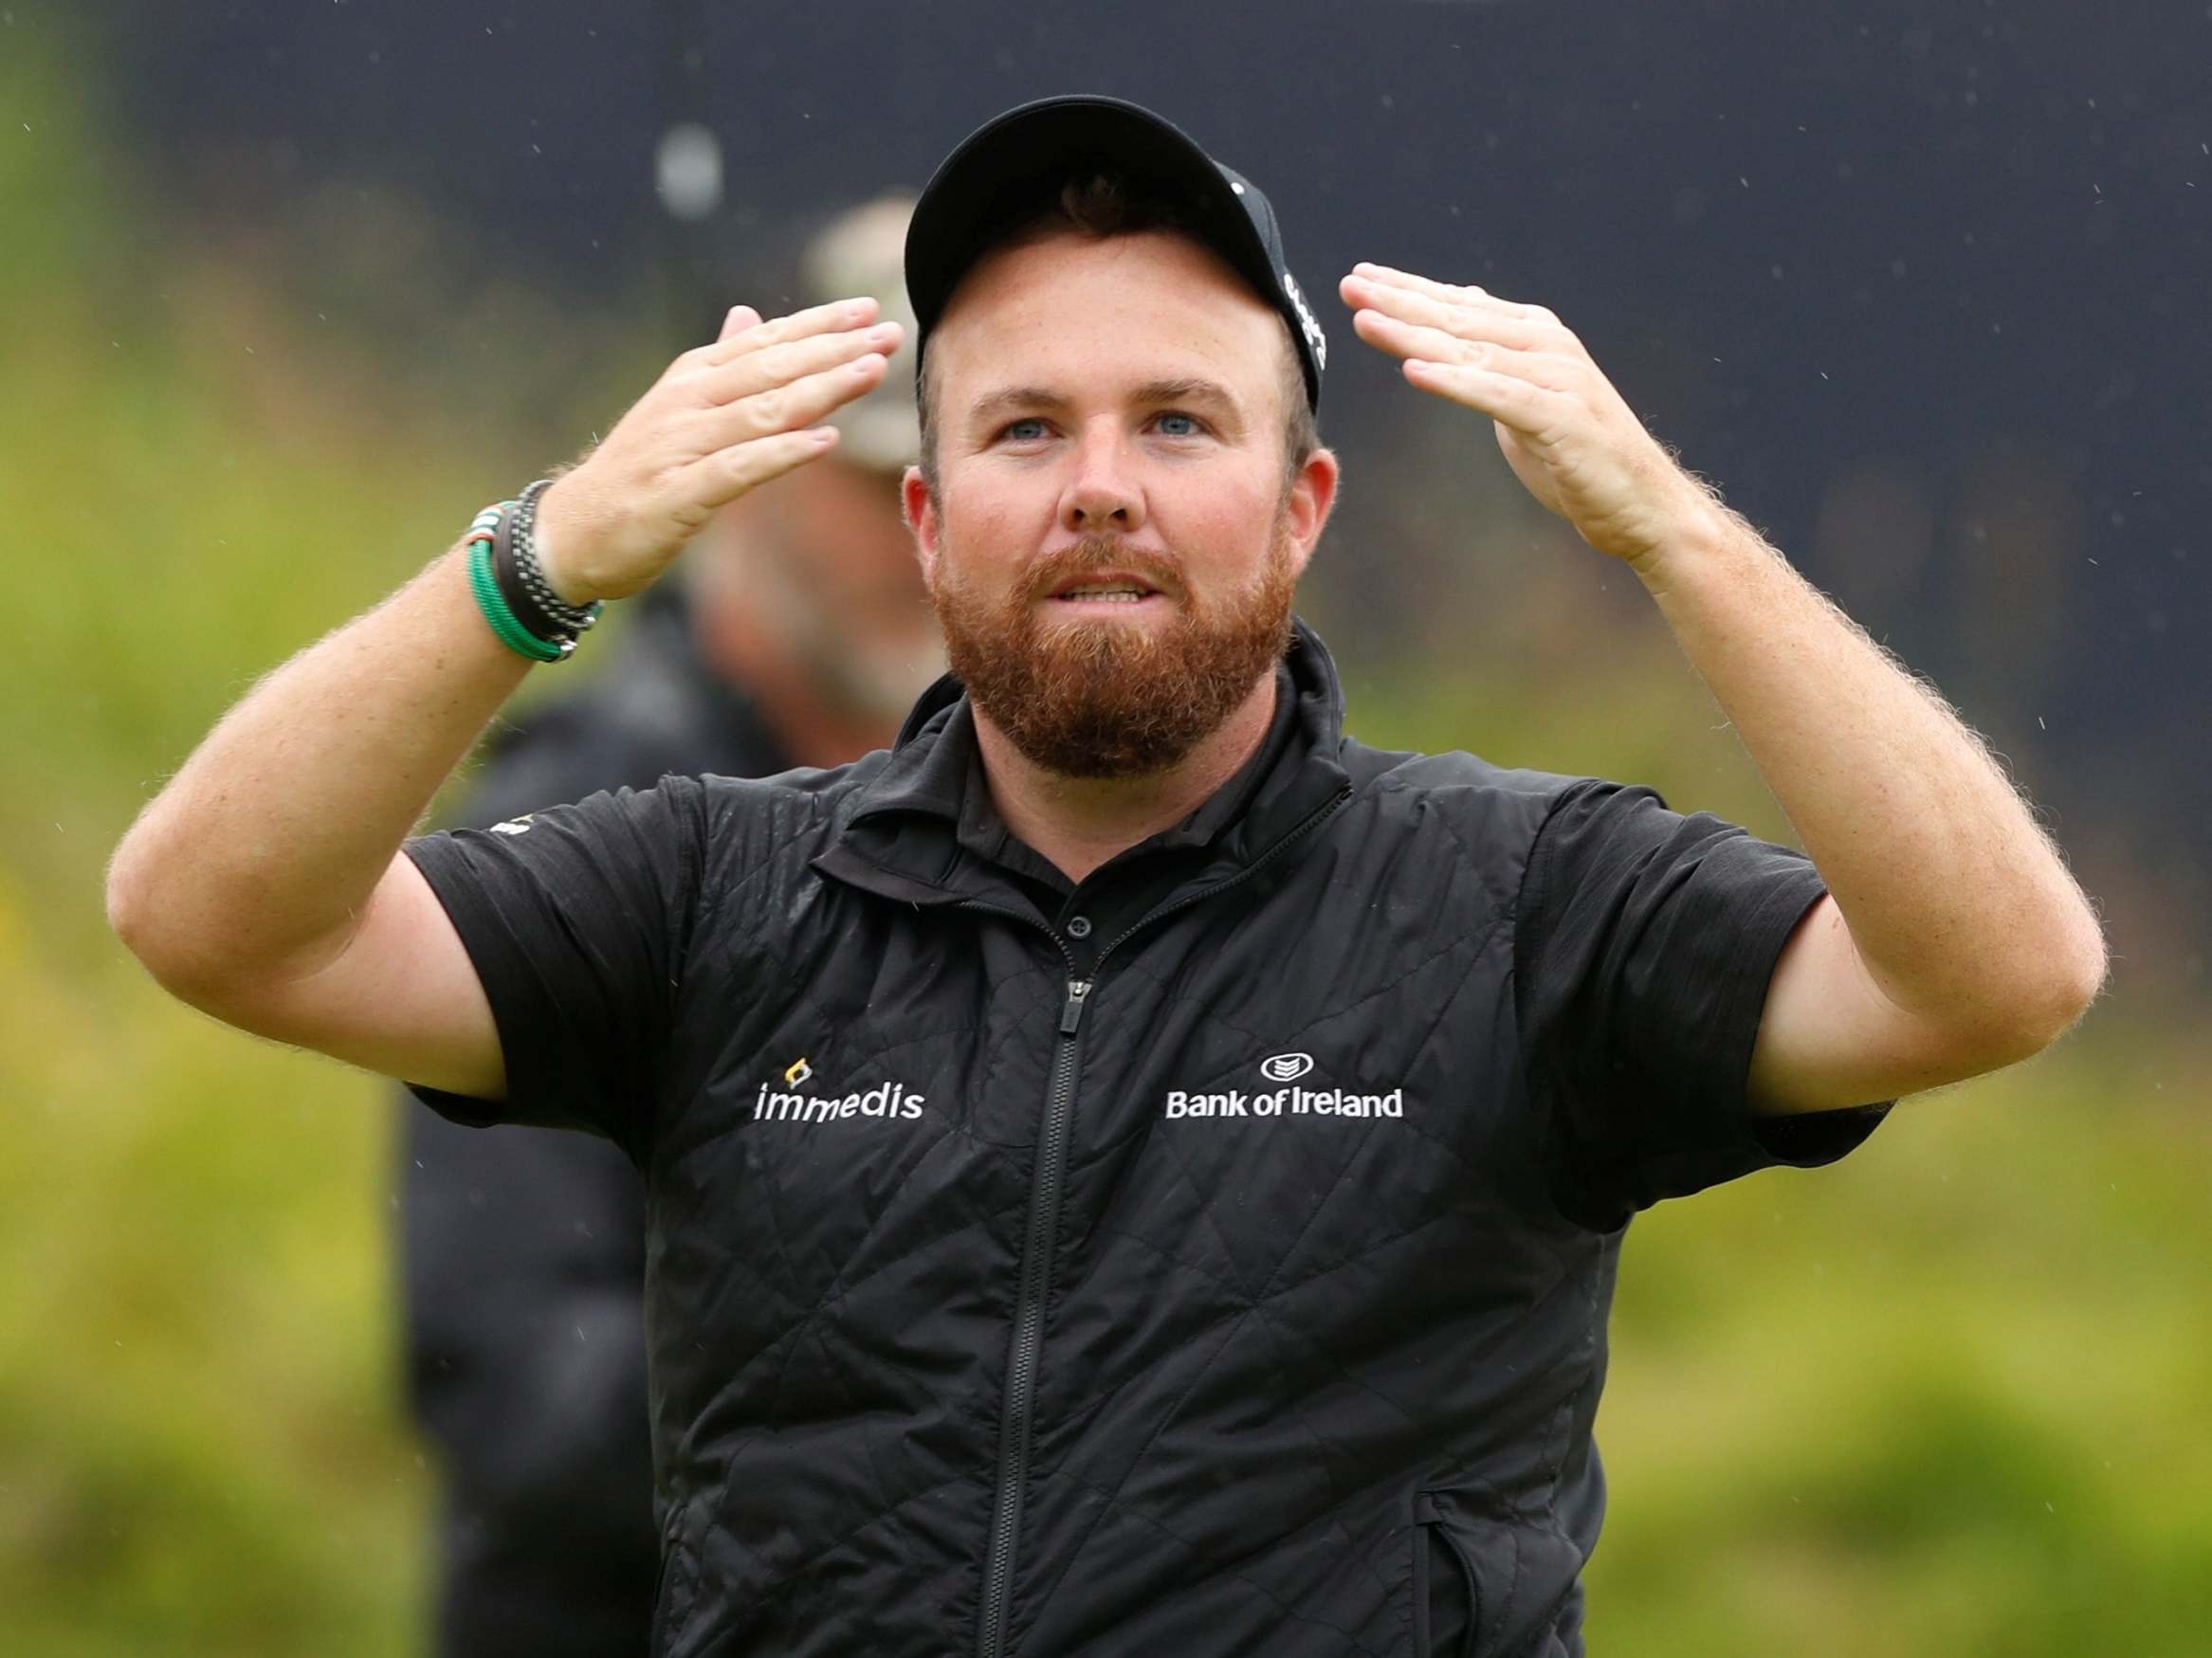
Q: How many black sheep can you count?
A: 0